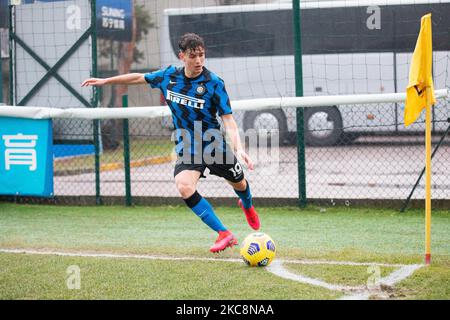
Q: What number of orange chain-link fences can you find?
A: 0